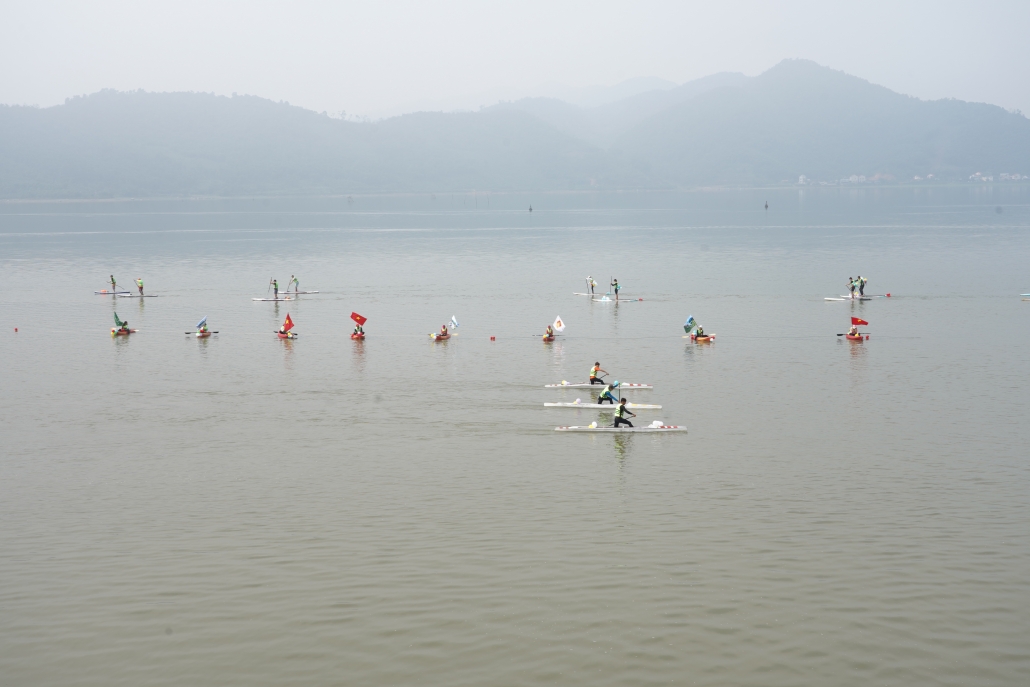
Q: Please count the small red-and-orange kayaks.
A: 8